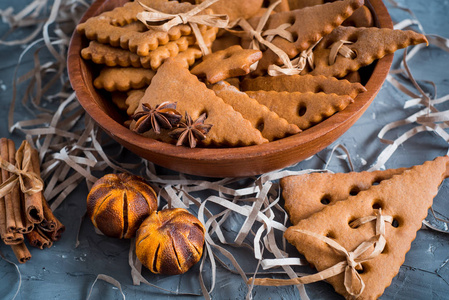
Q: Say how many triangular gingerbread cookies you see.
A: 8